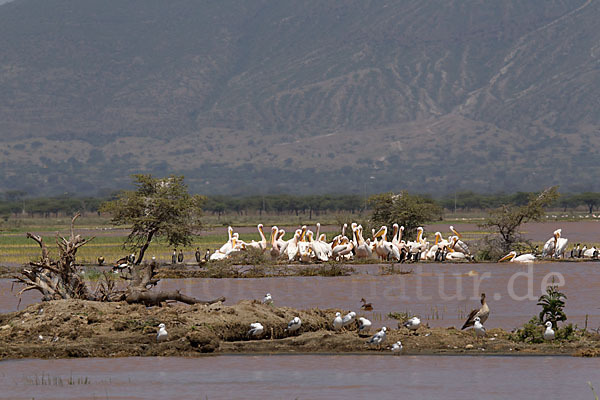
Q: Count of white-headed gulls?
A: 12